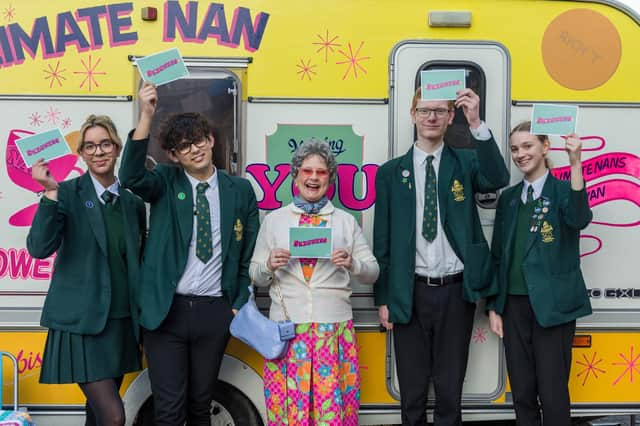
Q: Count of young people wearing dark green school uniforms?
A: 4